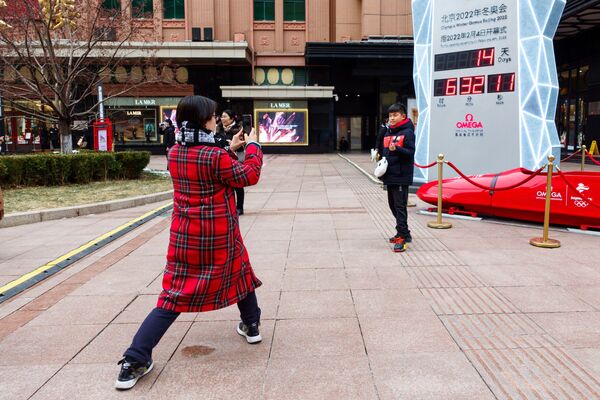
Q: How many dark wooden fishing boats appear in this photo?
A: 0